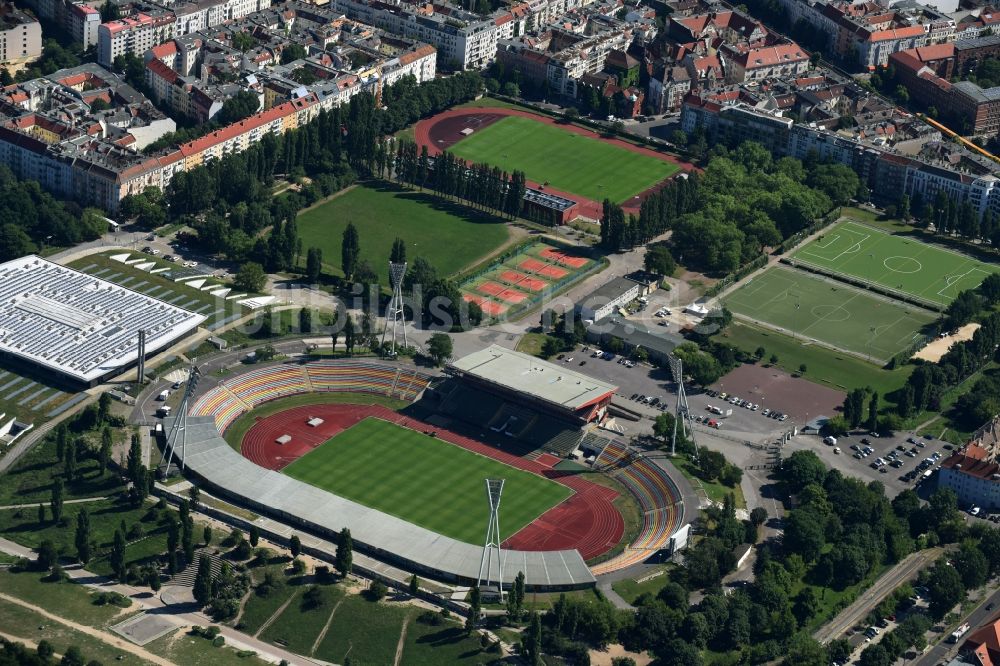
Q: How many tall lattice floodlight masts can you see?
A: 4